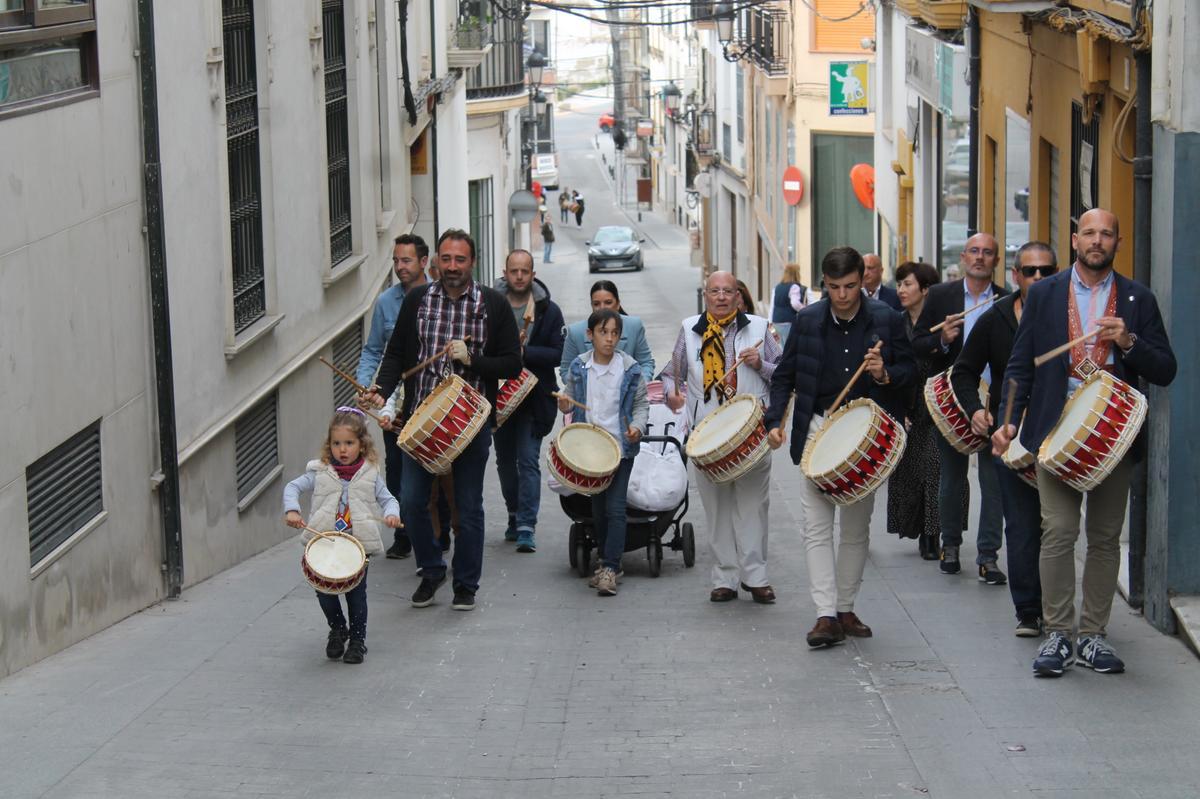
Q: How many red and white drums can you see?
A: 9